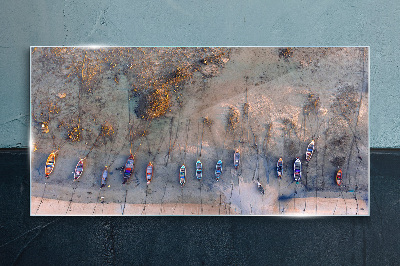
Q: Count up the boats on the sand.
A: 14